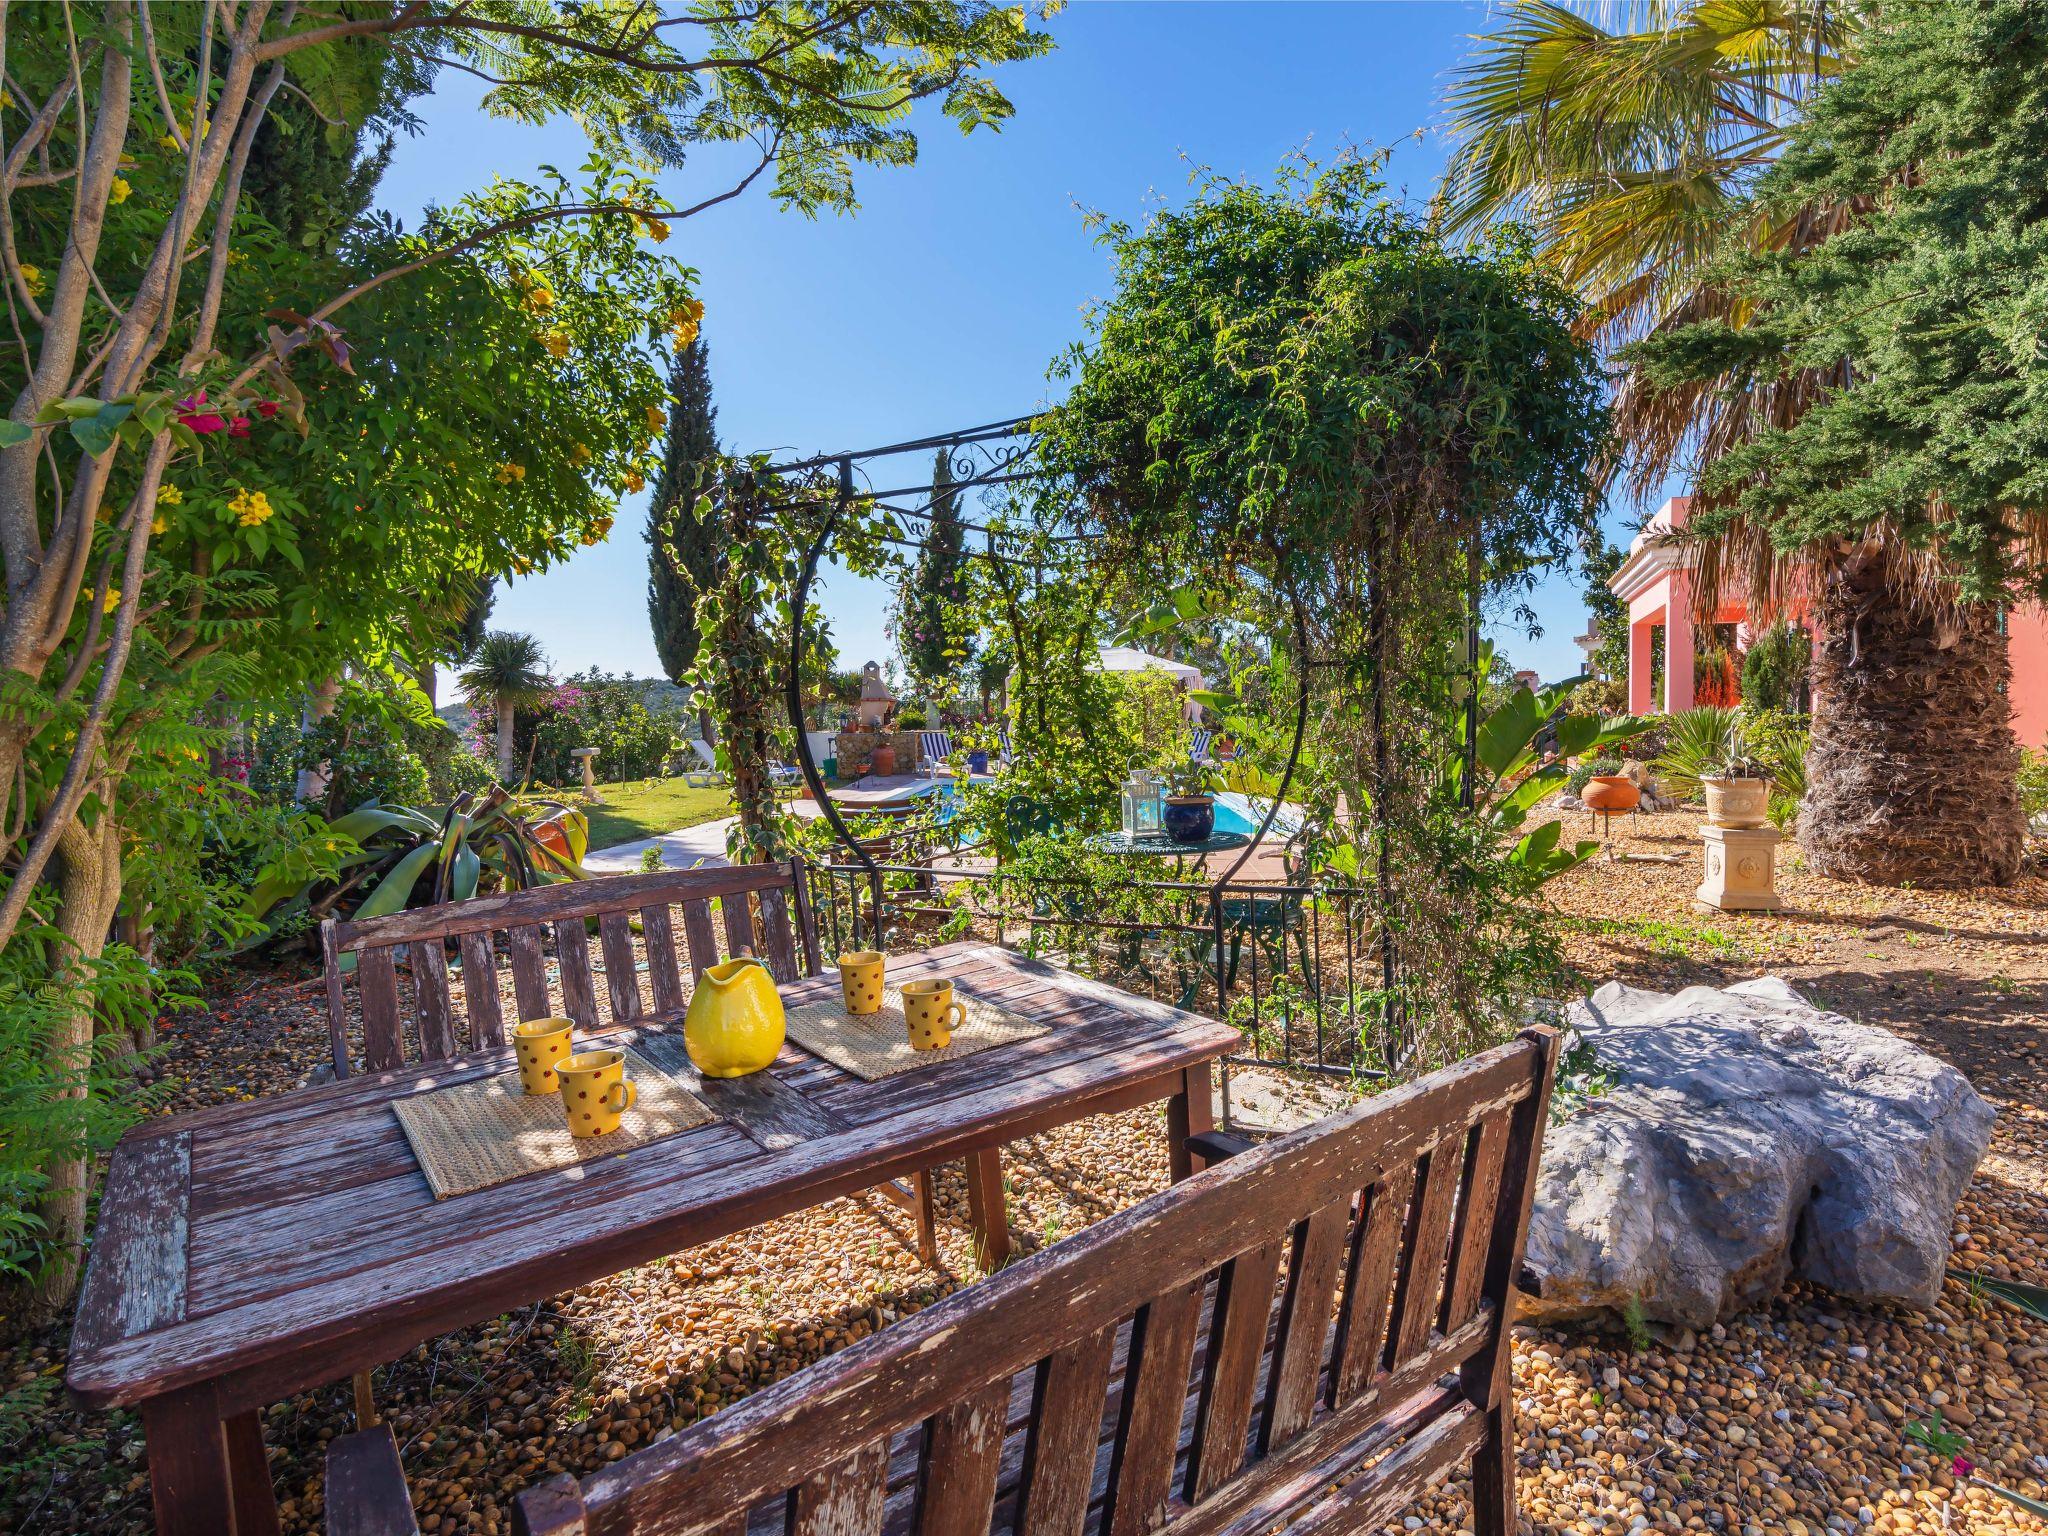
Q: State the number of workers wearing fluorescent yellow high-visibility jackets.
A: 0